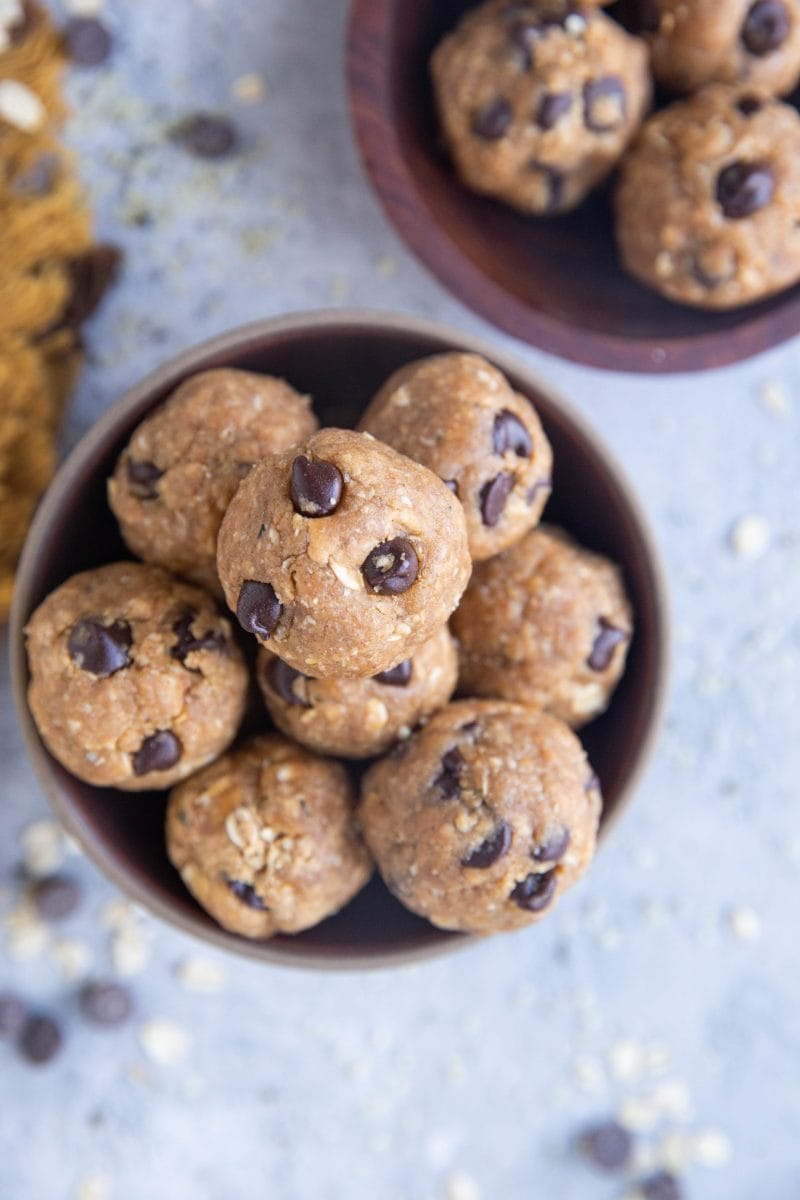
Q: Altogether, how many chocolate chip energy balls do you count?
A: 11